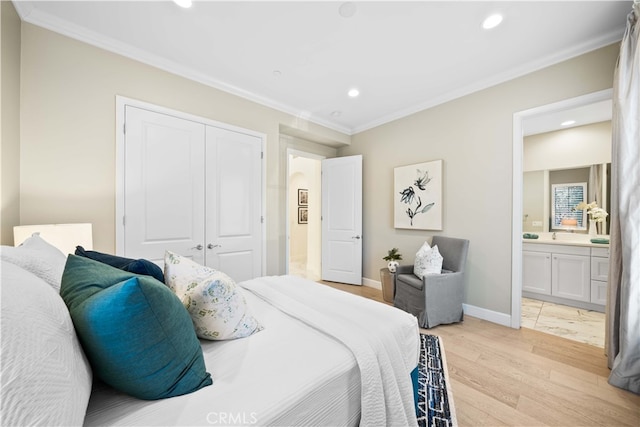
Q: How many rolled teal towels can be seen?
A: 2